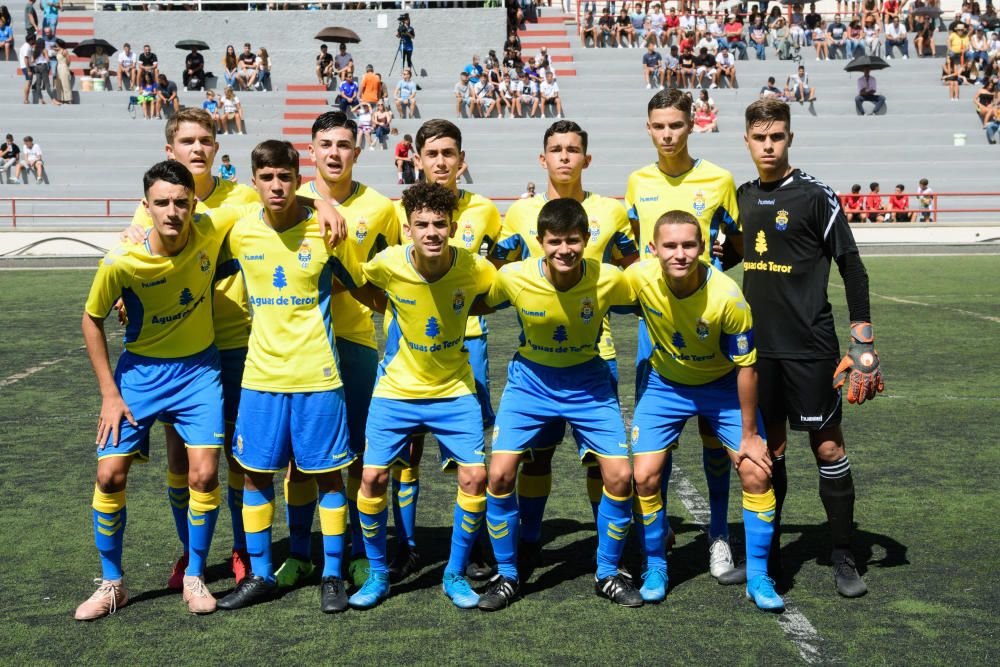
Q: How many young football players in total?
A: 11